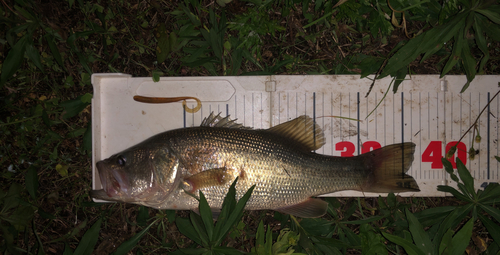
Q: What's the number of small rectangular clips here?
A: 2